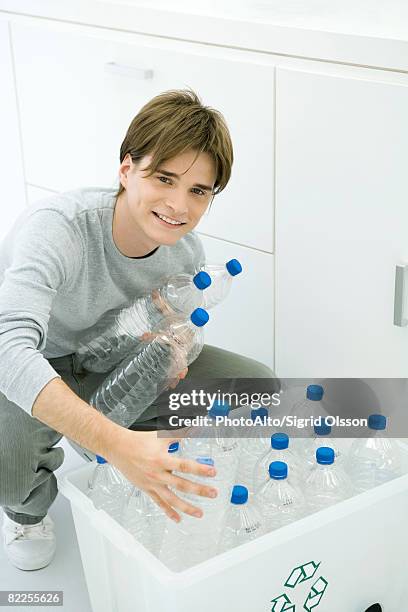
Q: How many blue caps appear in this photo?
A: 15